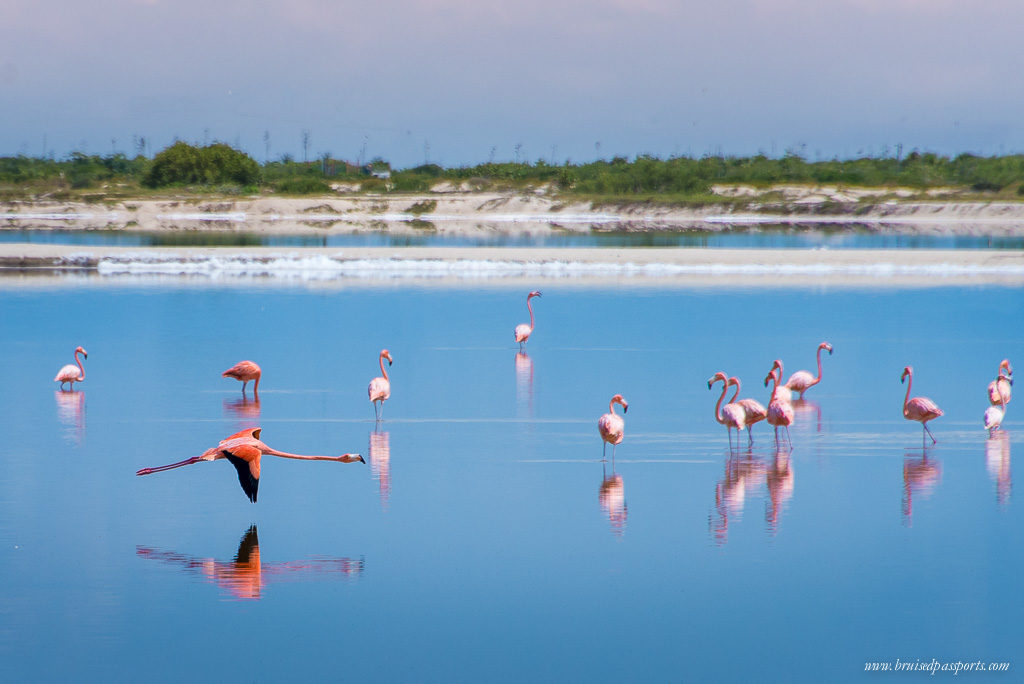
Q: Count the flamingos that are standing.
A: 13